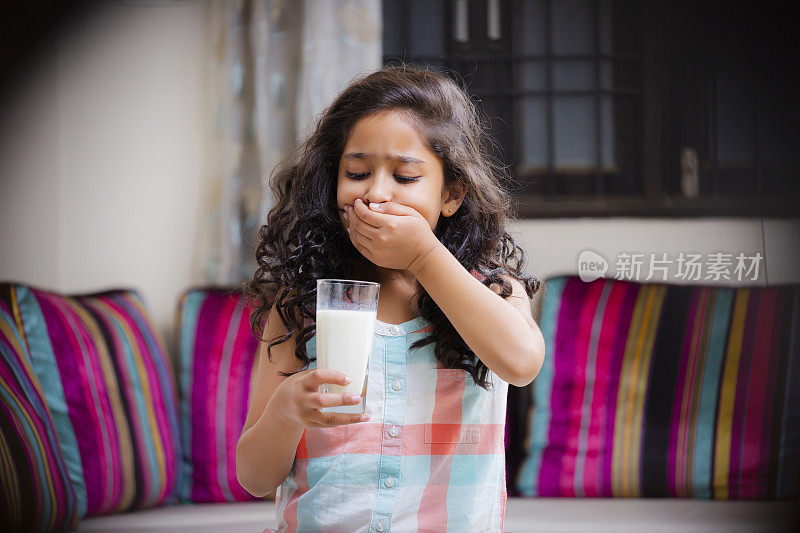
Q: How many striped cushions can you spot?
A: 4